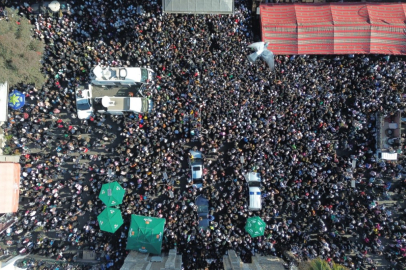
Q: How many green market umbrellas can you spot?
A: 4